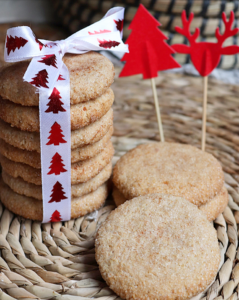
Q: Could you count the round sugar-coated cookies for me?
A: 10